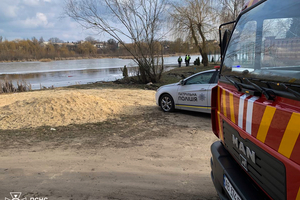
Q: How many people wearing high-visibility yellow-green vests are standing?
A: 3